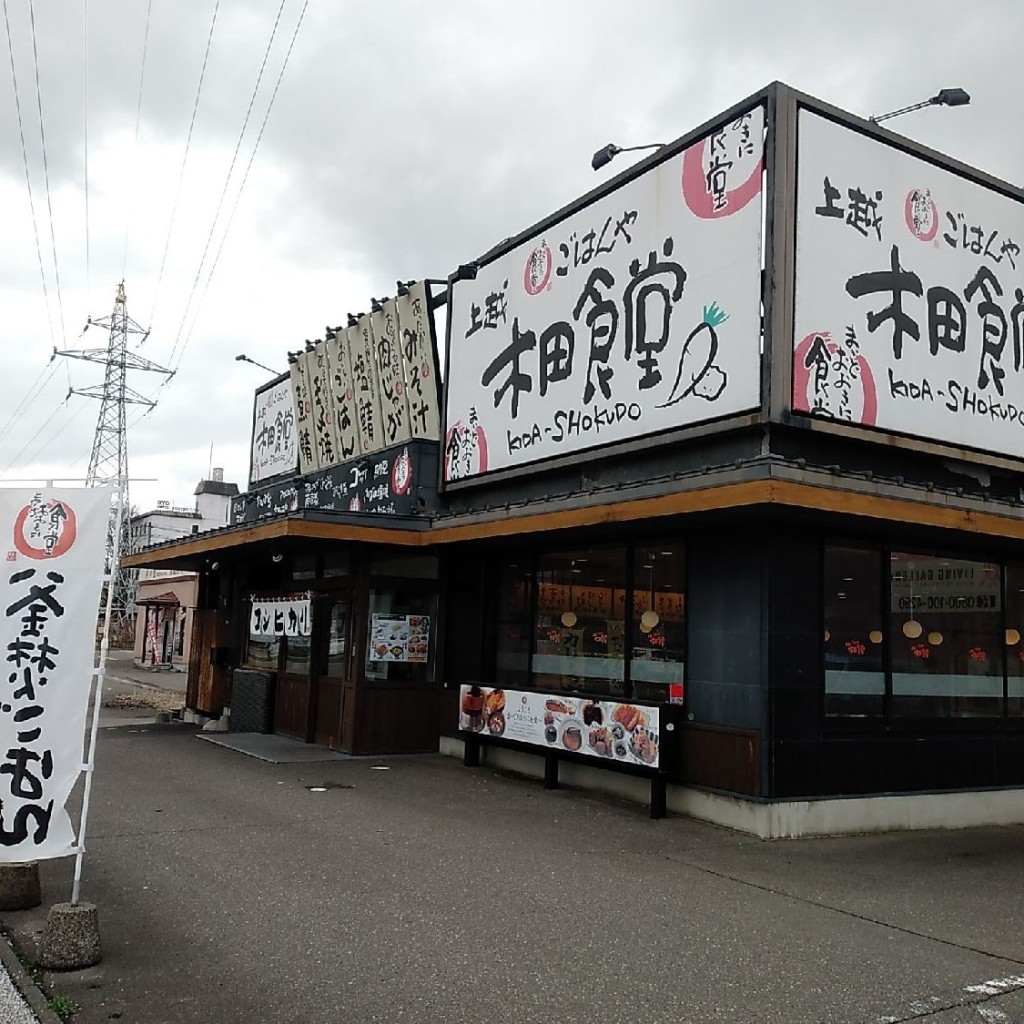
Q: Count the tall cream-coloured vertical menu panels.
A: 6